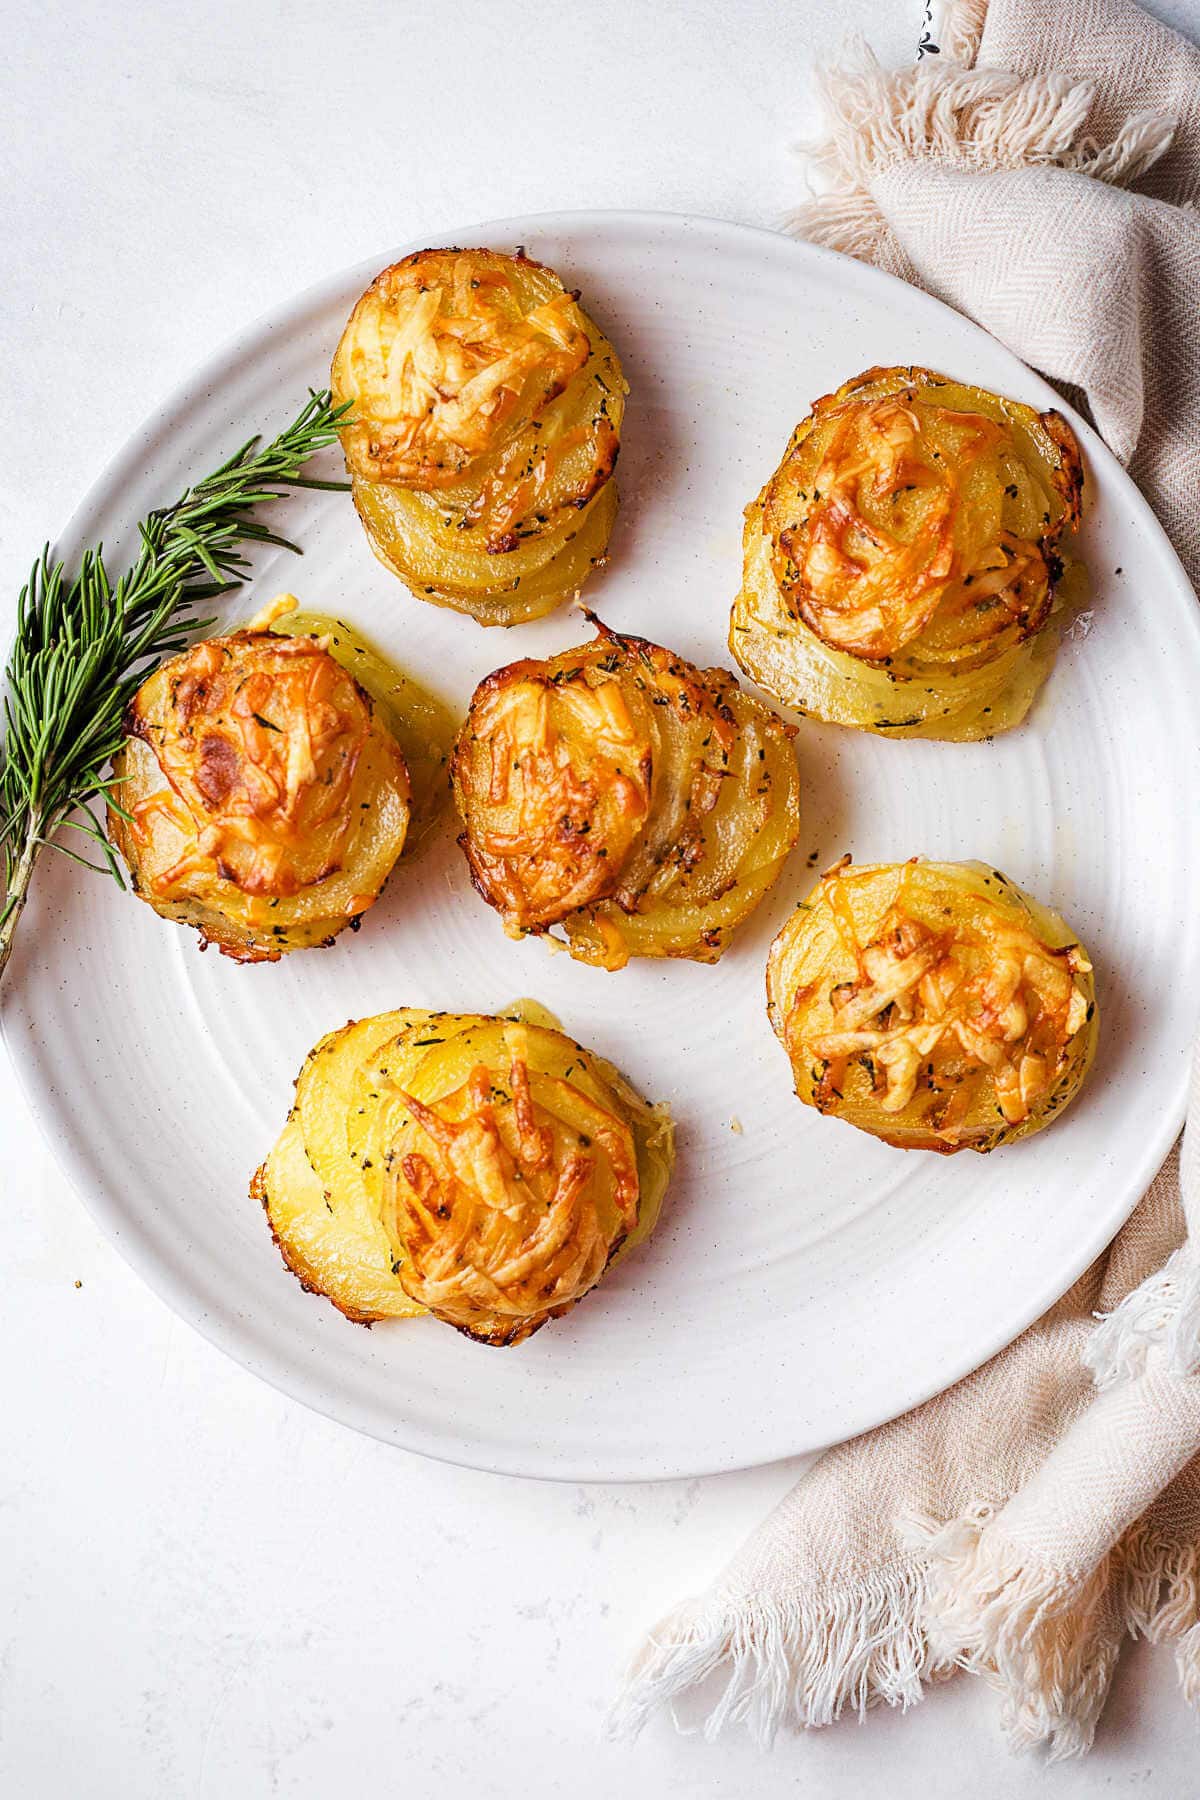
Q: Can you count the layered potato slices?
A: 6